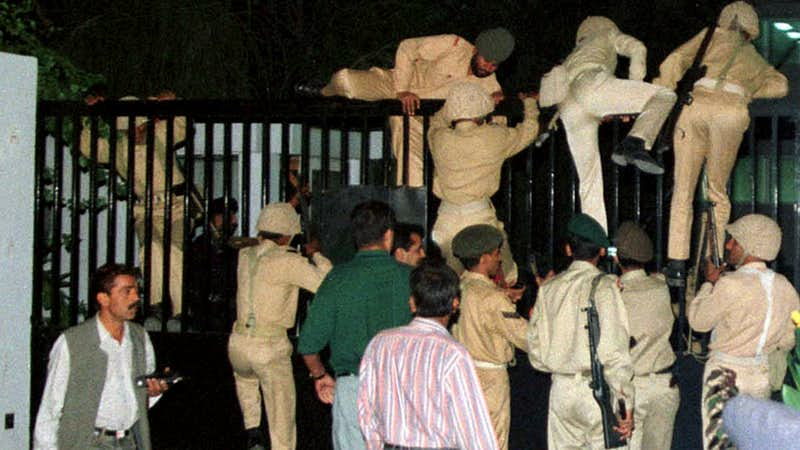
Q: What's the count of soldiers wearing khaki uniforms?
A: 10